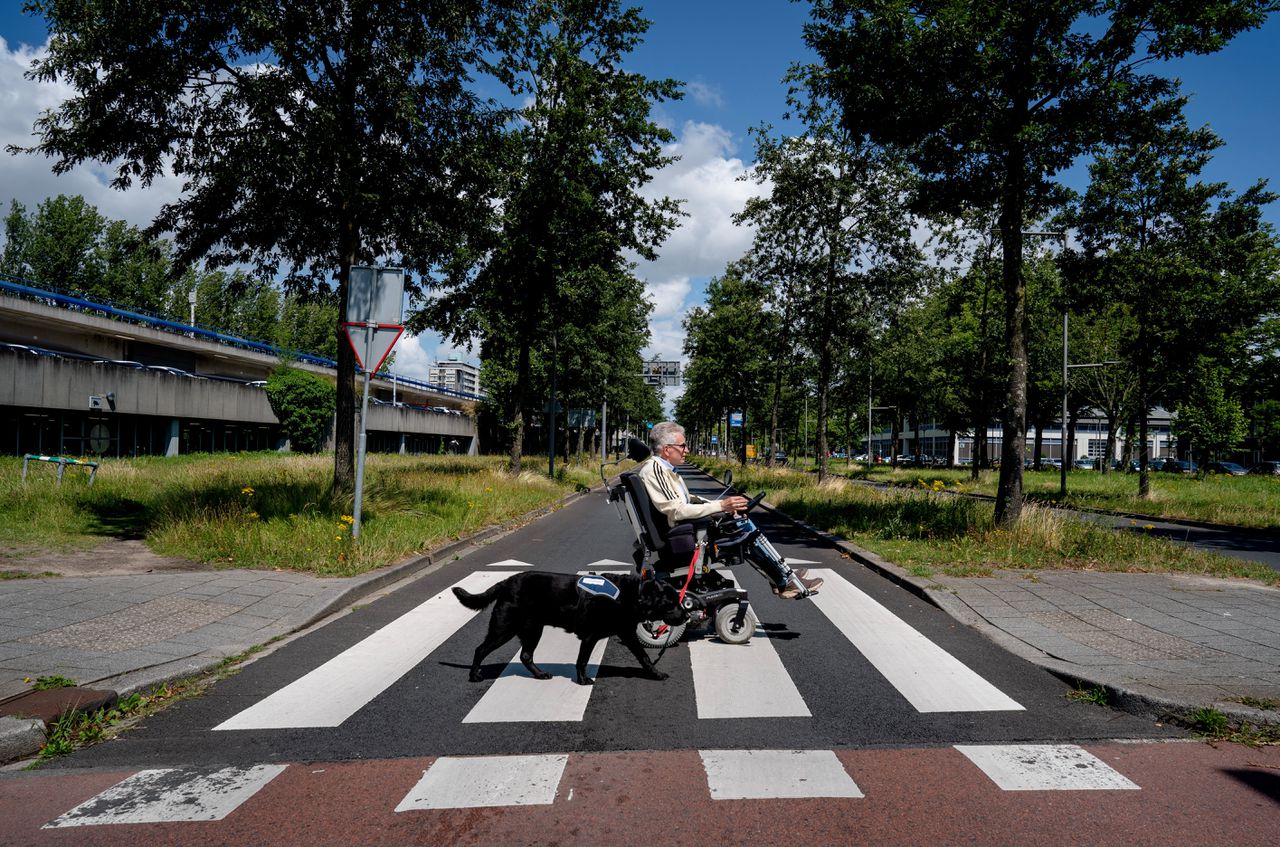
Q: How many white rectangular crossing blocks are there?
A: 8